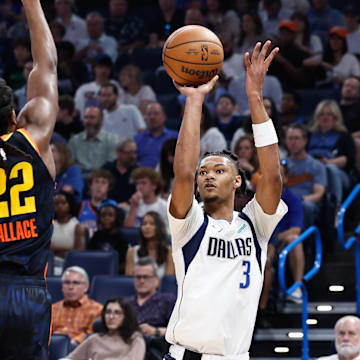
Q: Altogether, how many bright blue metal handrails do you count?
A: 2